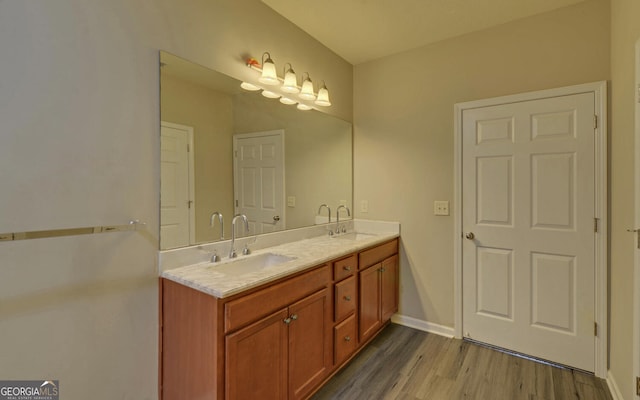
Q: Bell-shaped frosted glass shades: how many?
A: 4